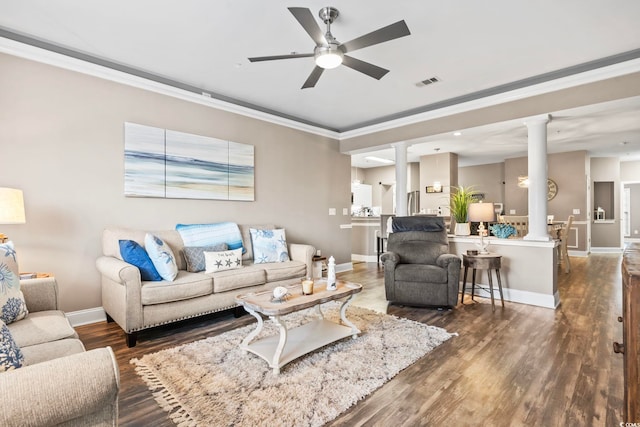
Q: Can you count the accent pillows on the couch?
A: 5